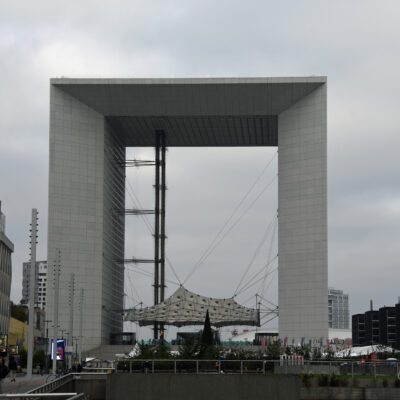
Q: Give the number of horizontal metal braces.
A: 3